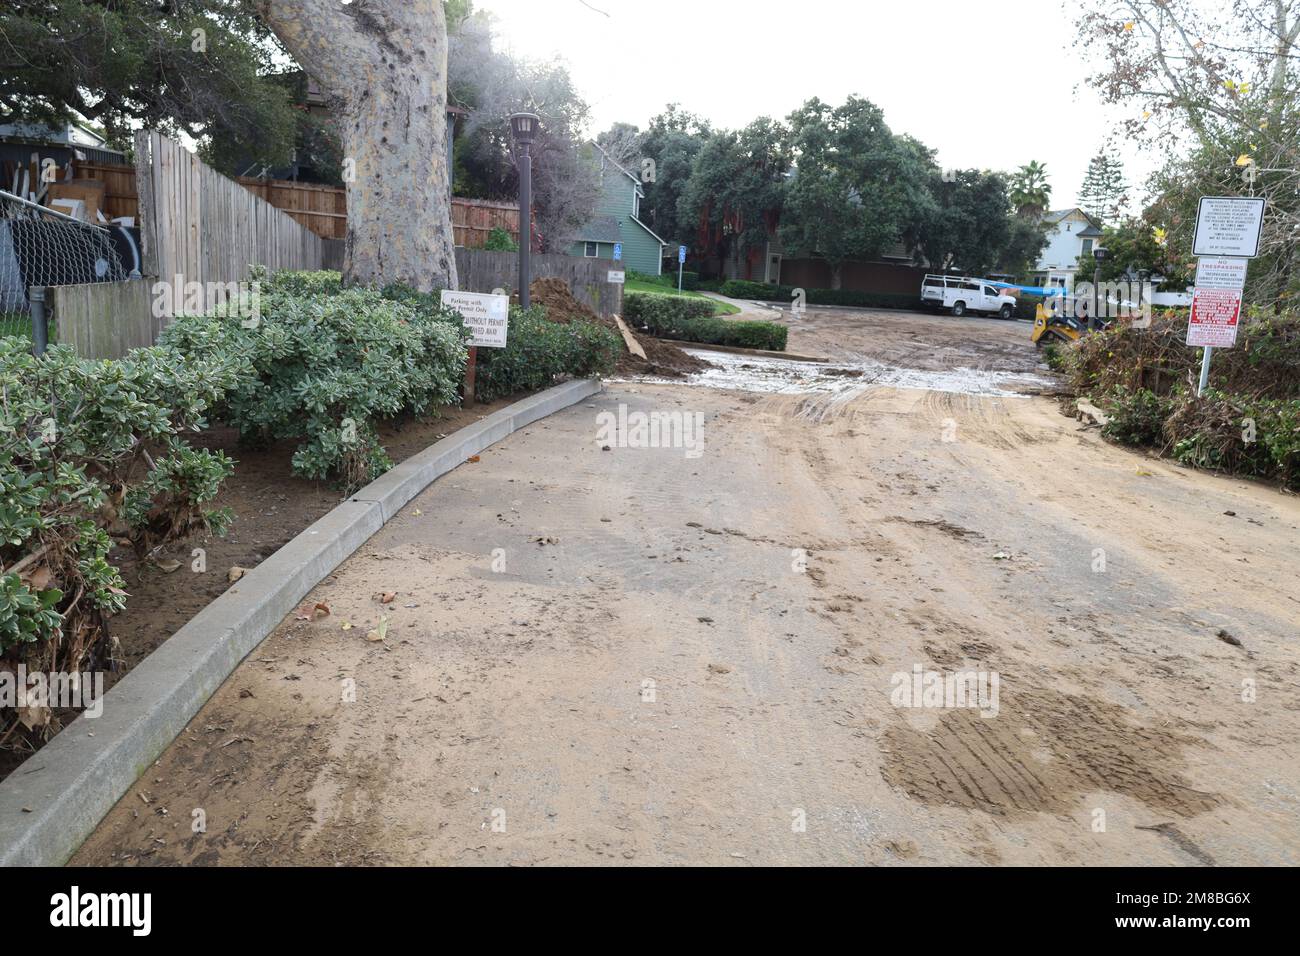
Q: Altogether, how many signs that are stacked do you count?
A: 3